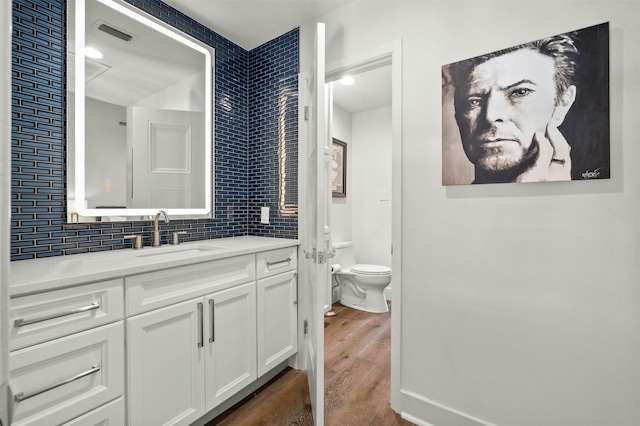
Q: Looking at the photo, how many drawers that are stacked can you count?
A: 3